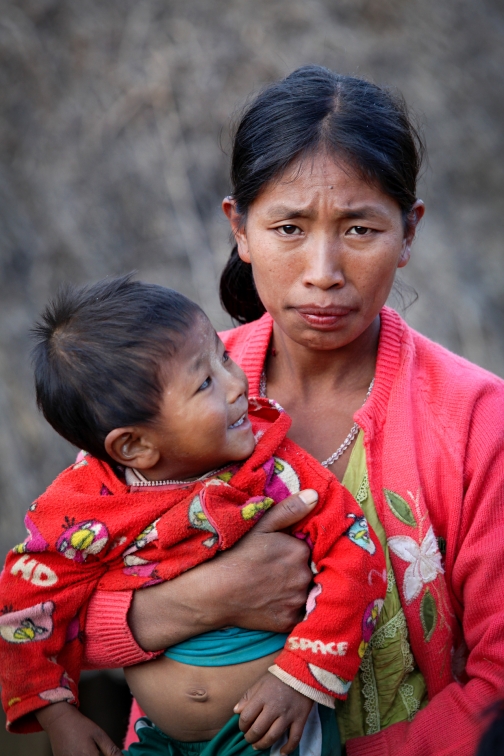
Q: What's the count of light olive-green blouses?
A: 1